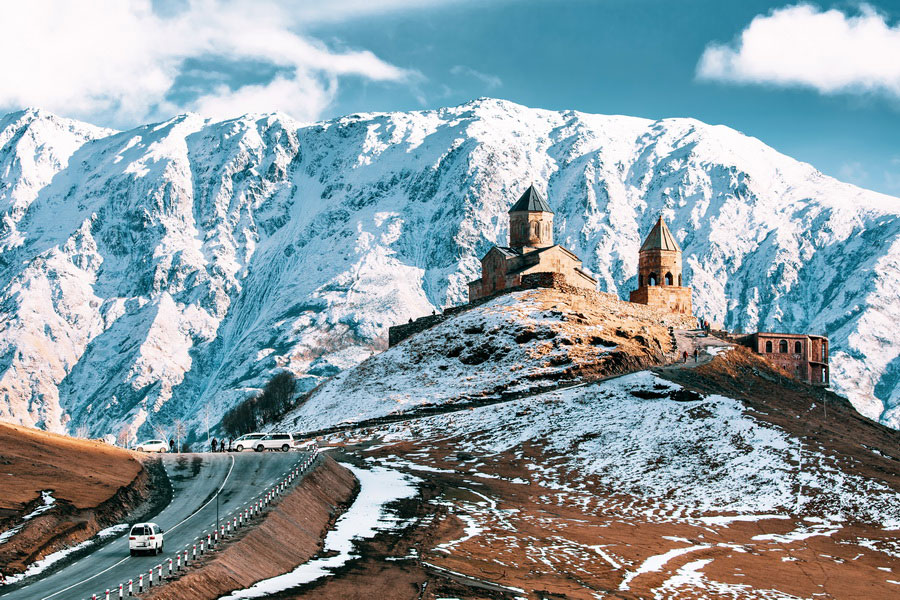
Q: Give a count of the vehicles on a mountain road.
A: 4